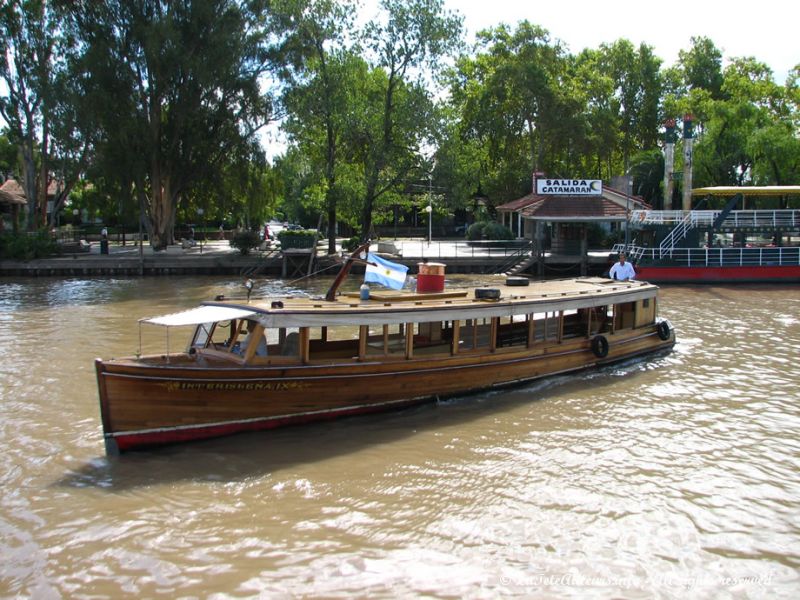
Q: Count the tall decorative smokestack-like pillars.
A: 2